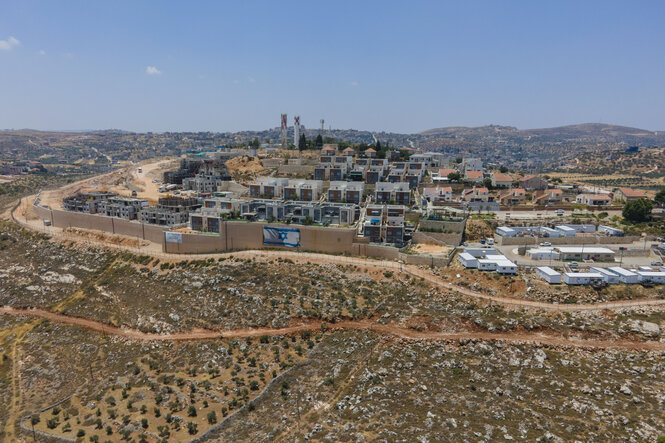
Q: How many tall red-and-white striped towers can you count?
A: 2